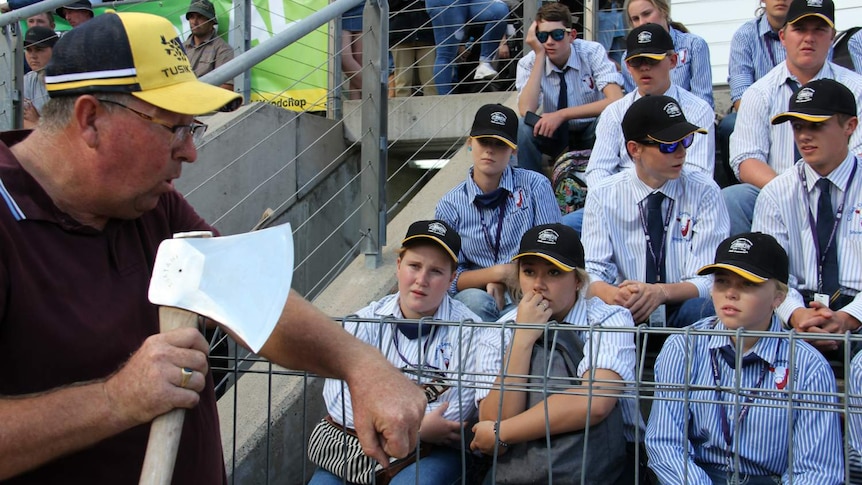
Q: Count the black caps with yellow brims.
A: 8